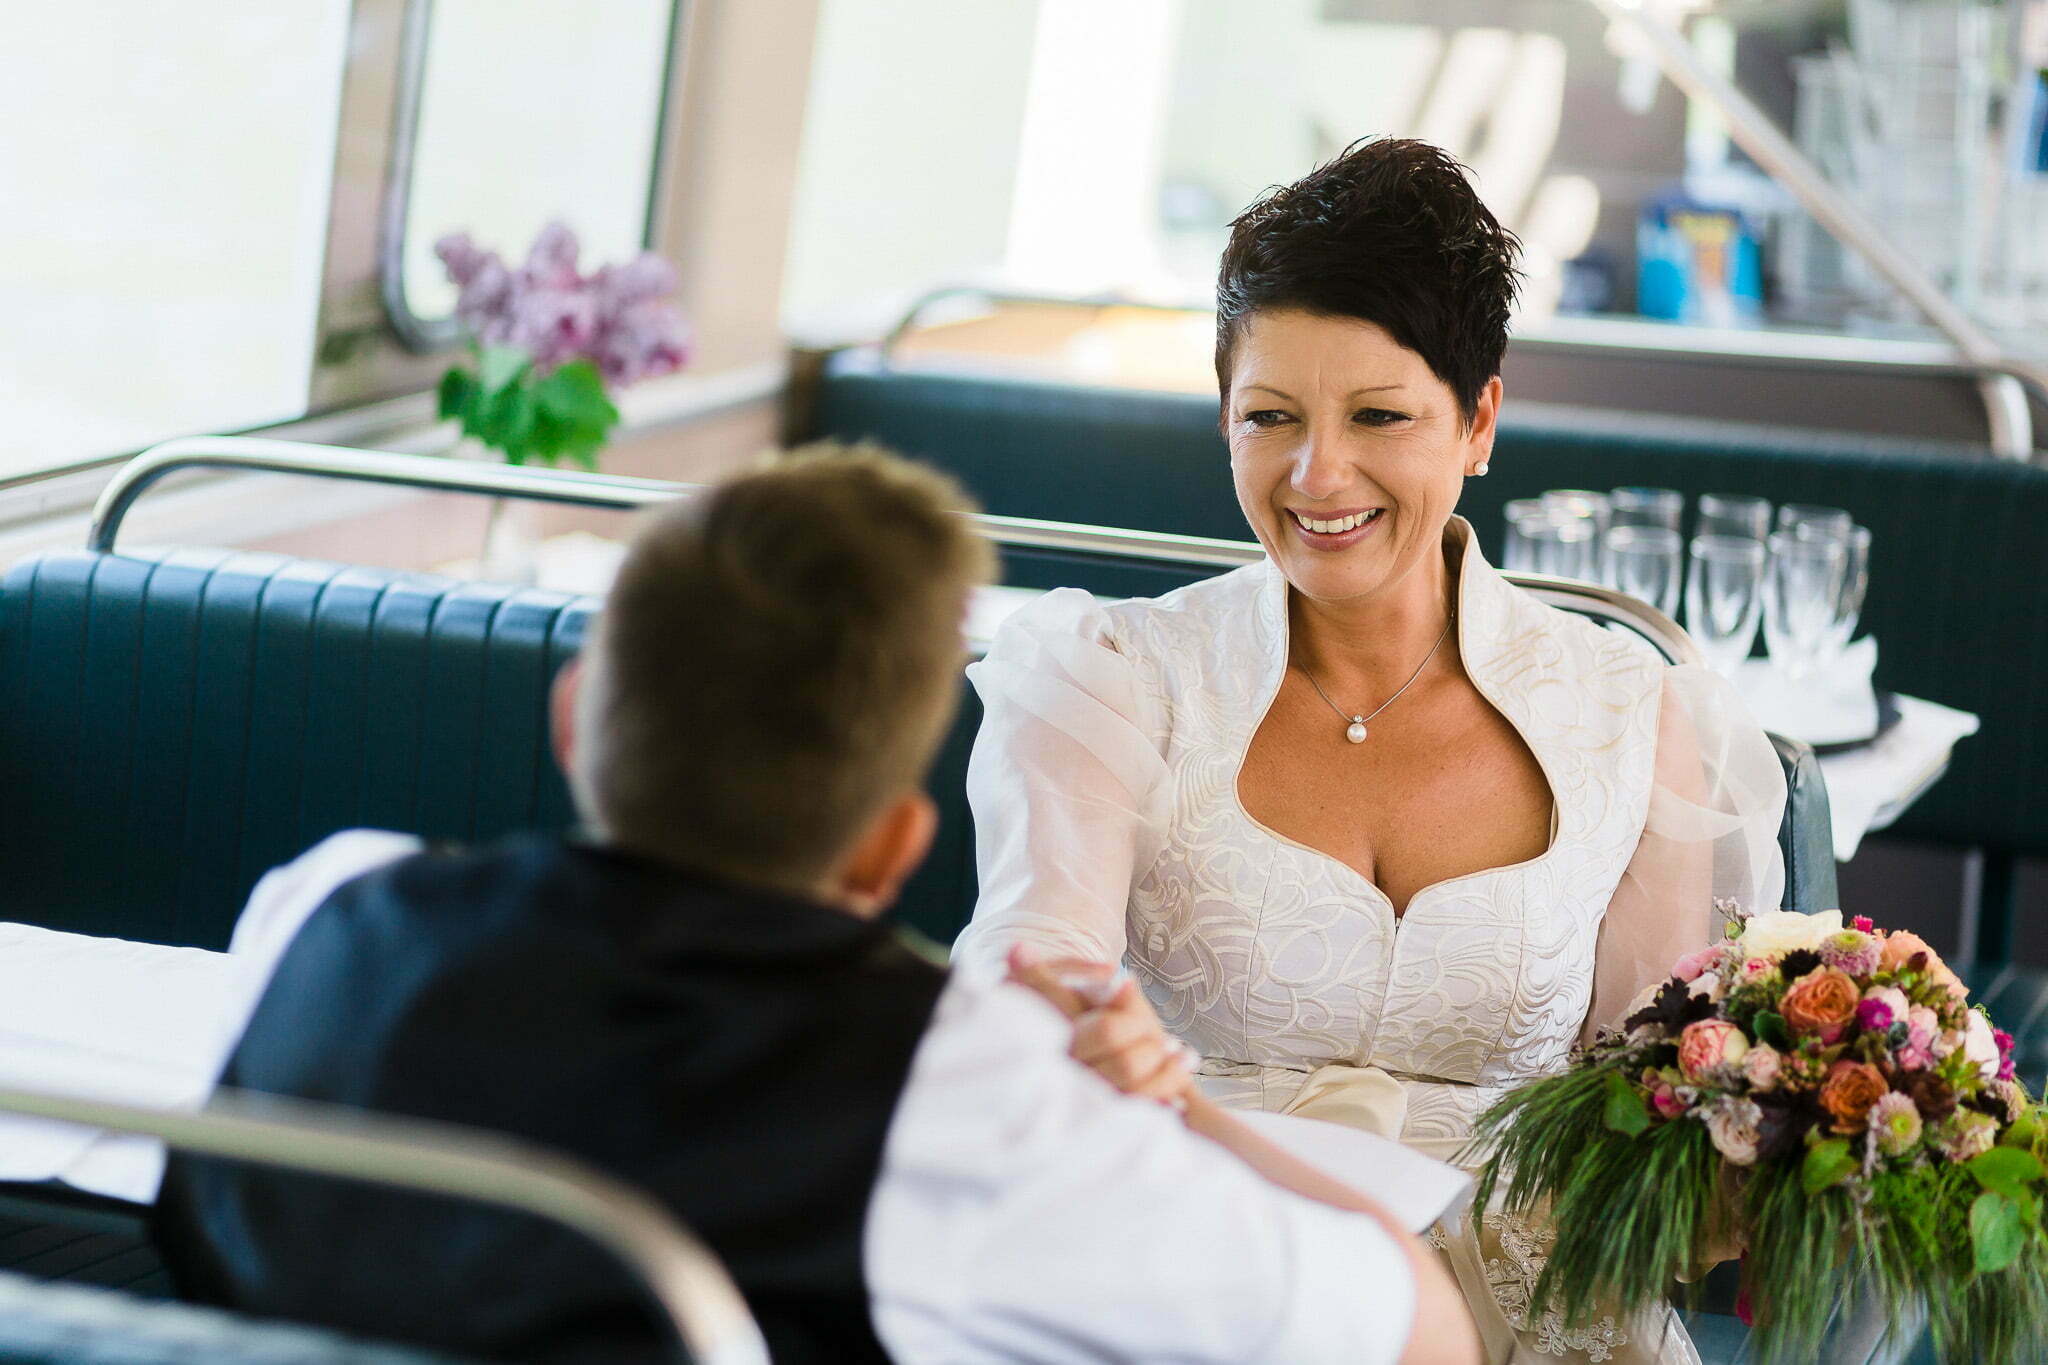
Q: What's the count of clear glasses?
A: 10